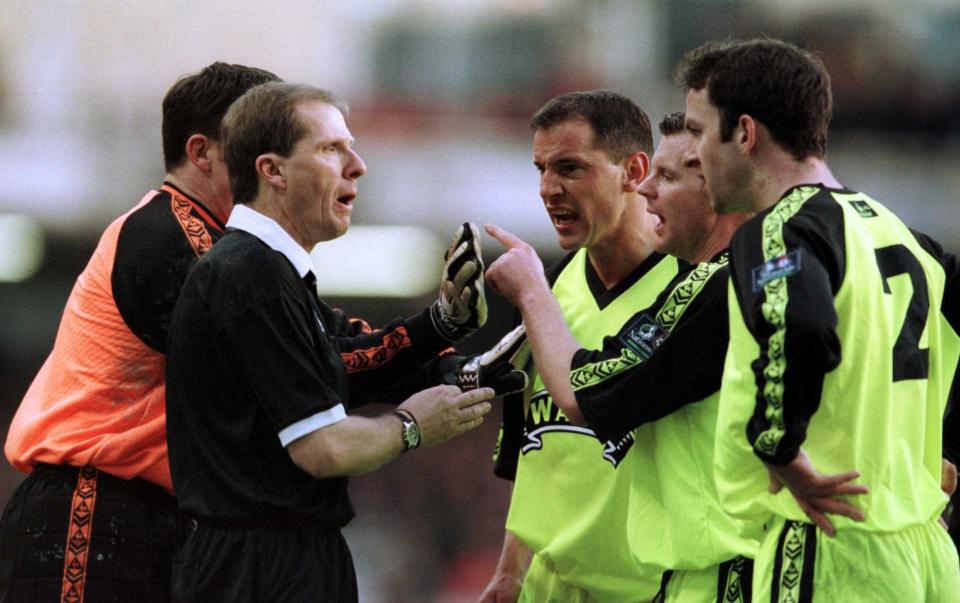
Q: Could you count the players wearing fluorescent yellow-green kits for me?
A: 3